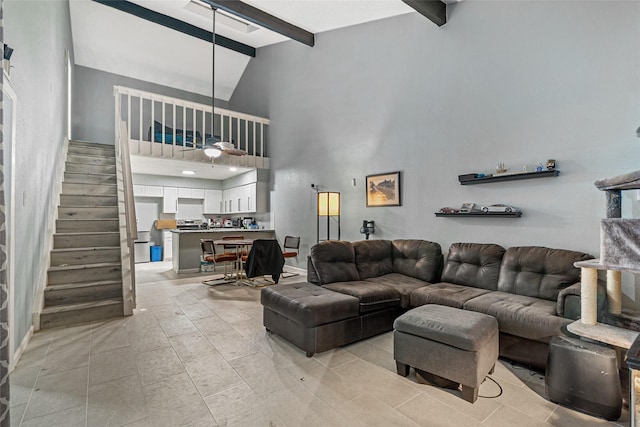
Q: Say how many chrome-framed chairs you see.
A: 4